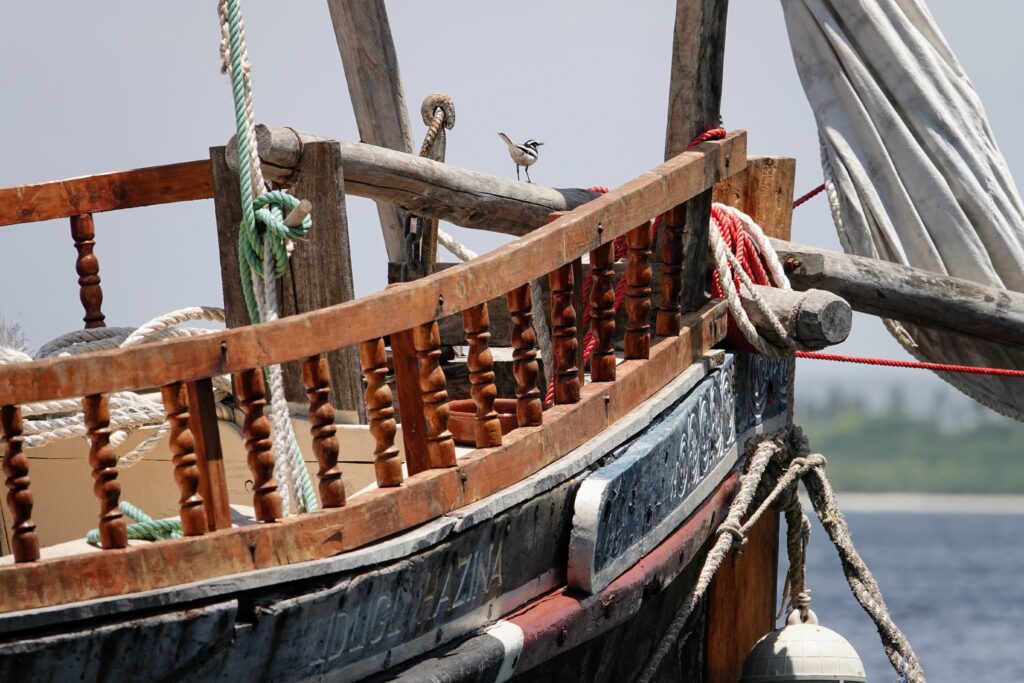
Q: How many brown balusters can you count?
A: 14